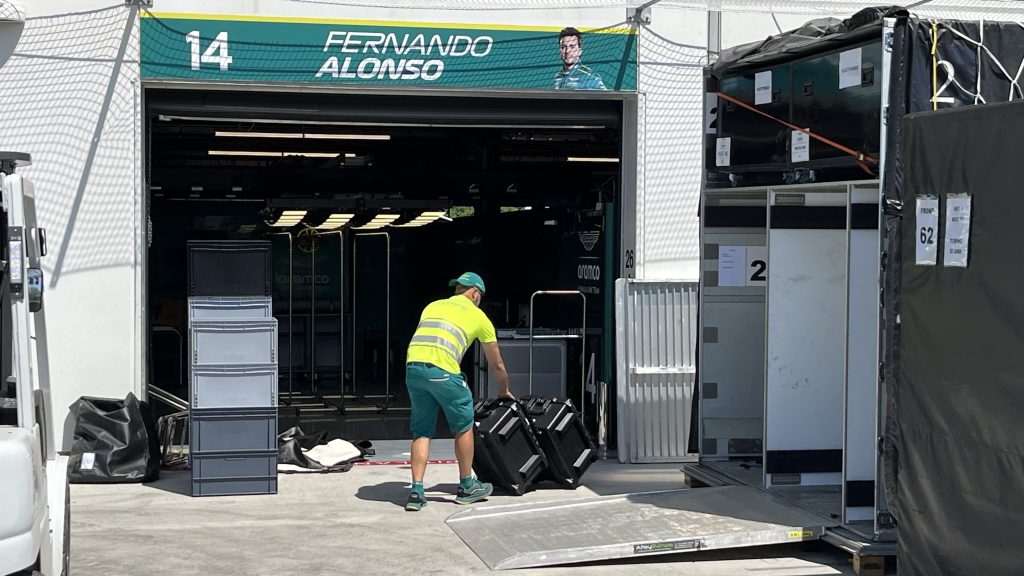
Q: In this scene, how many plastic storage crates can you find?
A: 6